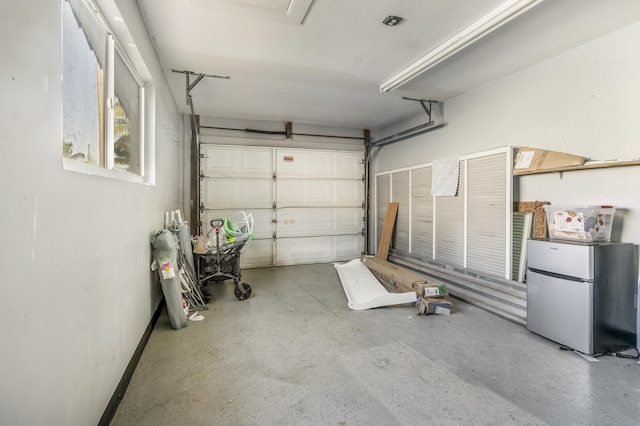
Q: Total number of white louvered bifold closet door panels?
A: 5